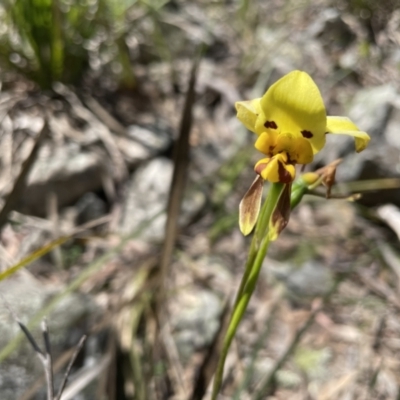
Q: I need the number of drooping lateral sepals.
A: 2